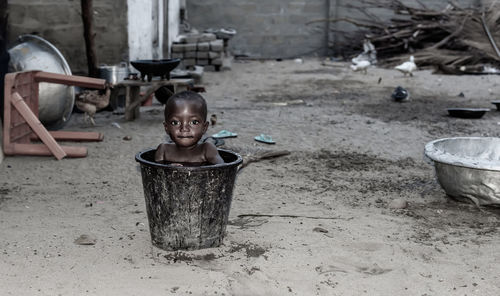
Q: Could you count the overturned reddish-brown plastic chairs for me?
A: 1